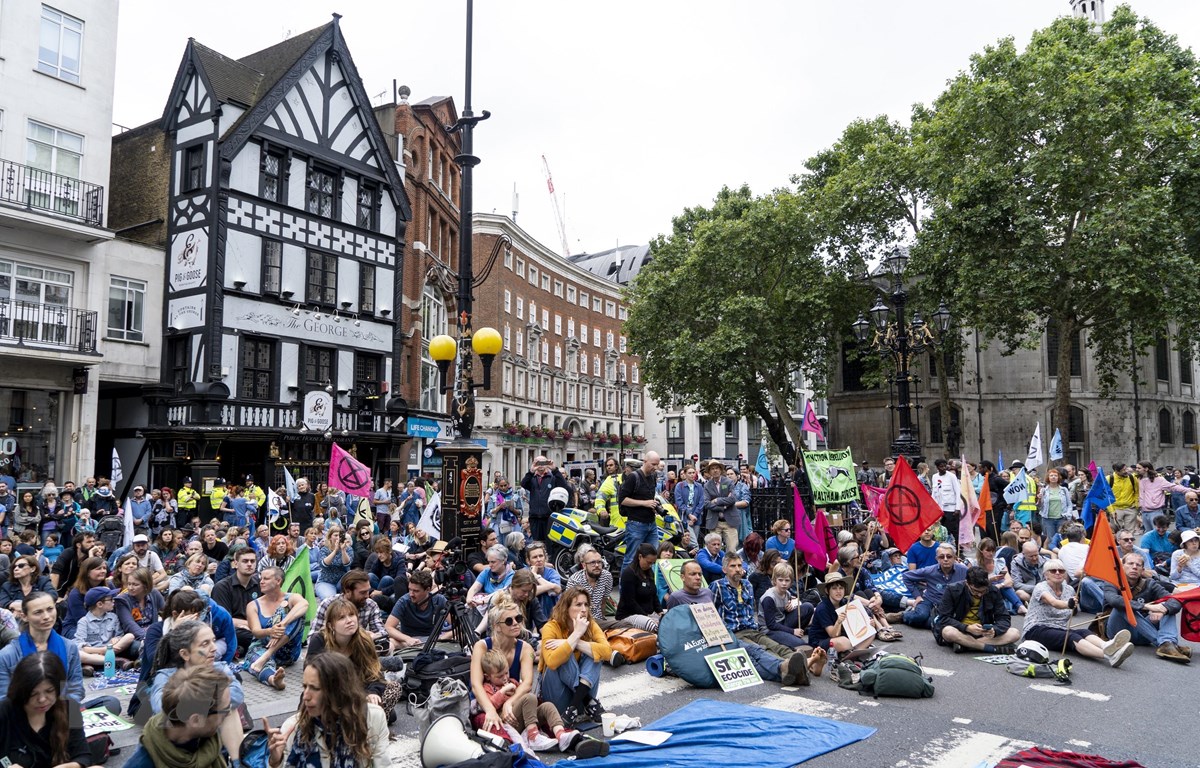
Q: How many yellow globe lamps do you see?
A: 2